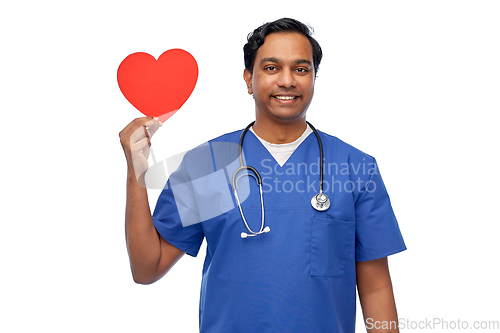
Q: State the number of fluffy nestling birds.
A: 0